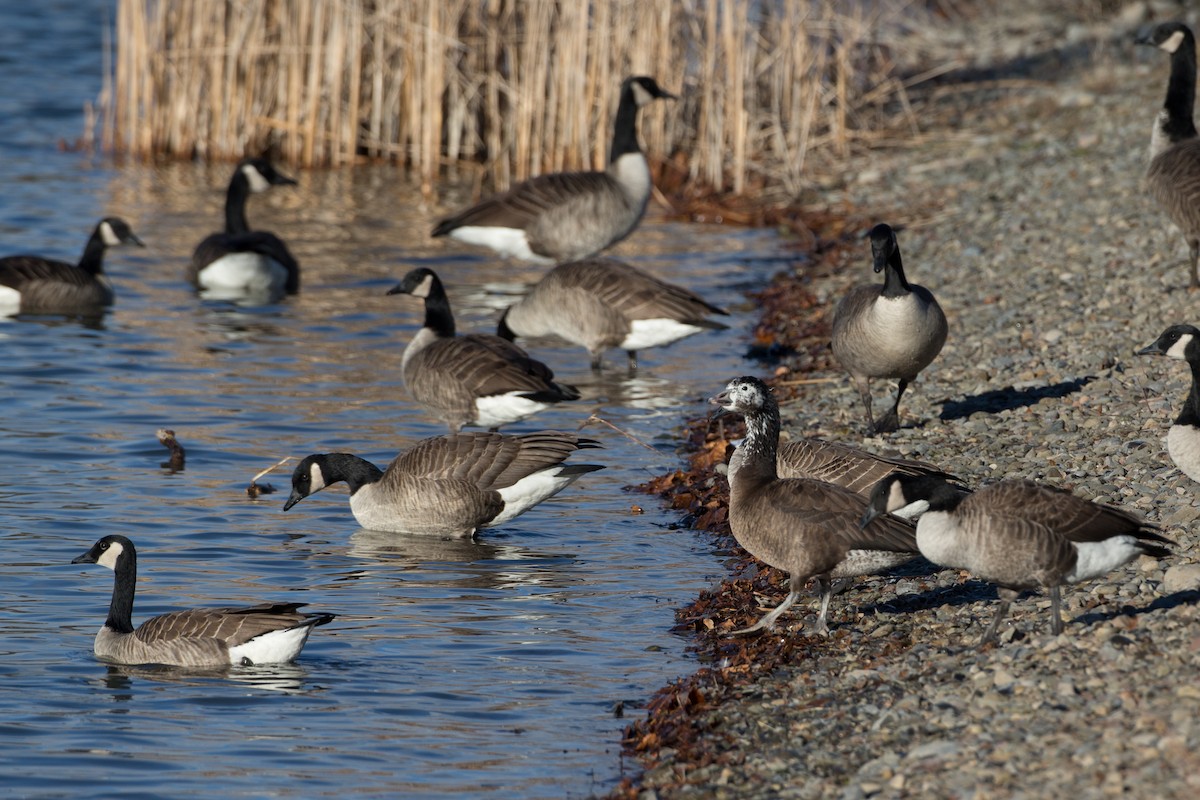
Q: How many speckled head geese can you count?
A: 1